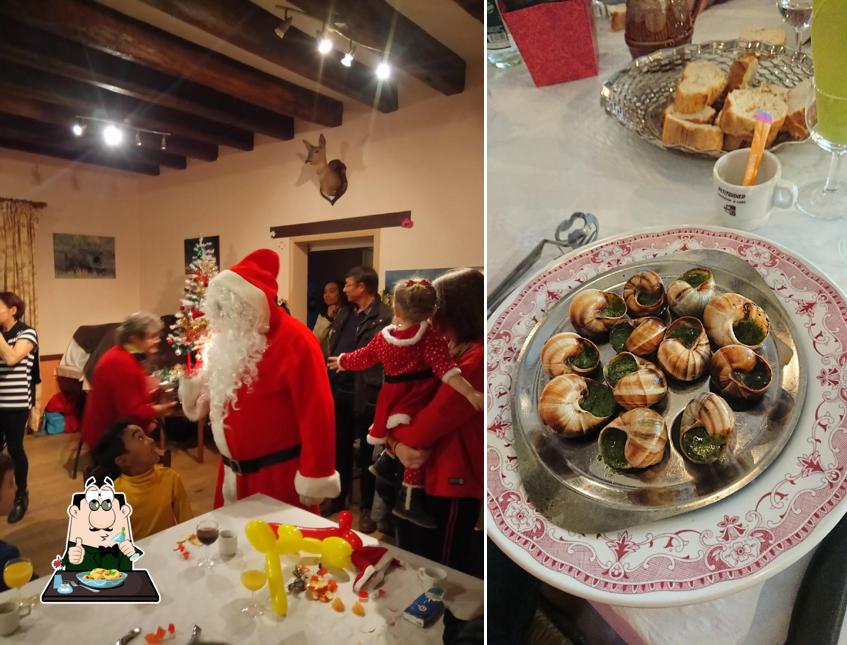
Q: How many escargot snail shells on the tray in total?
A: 12